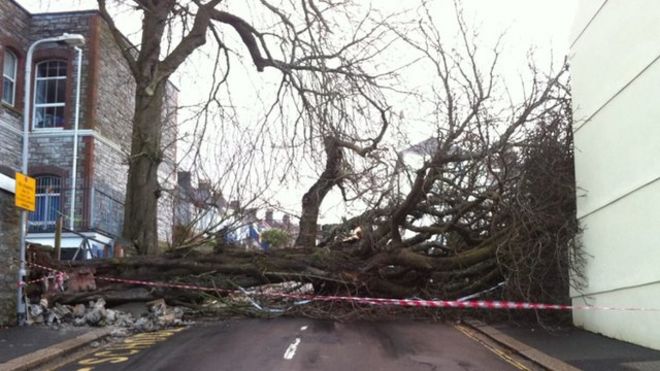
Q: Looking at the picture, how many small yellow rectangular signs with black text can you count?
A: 1